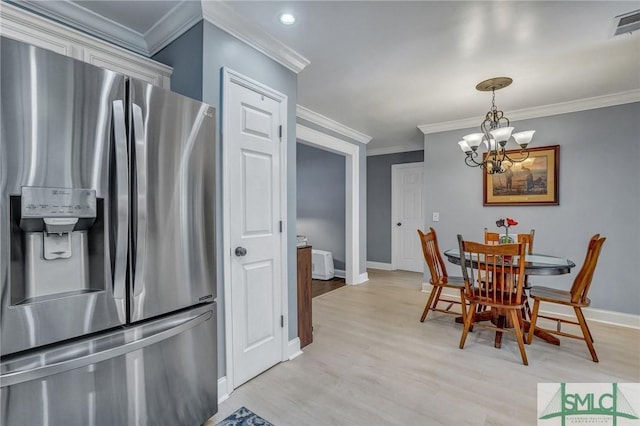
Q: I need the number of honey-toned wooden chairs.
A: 4